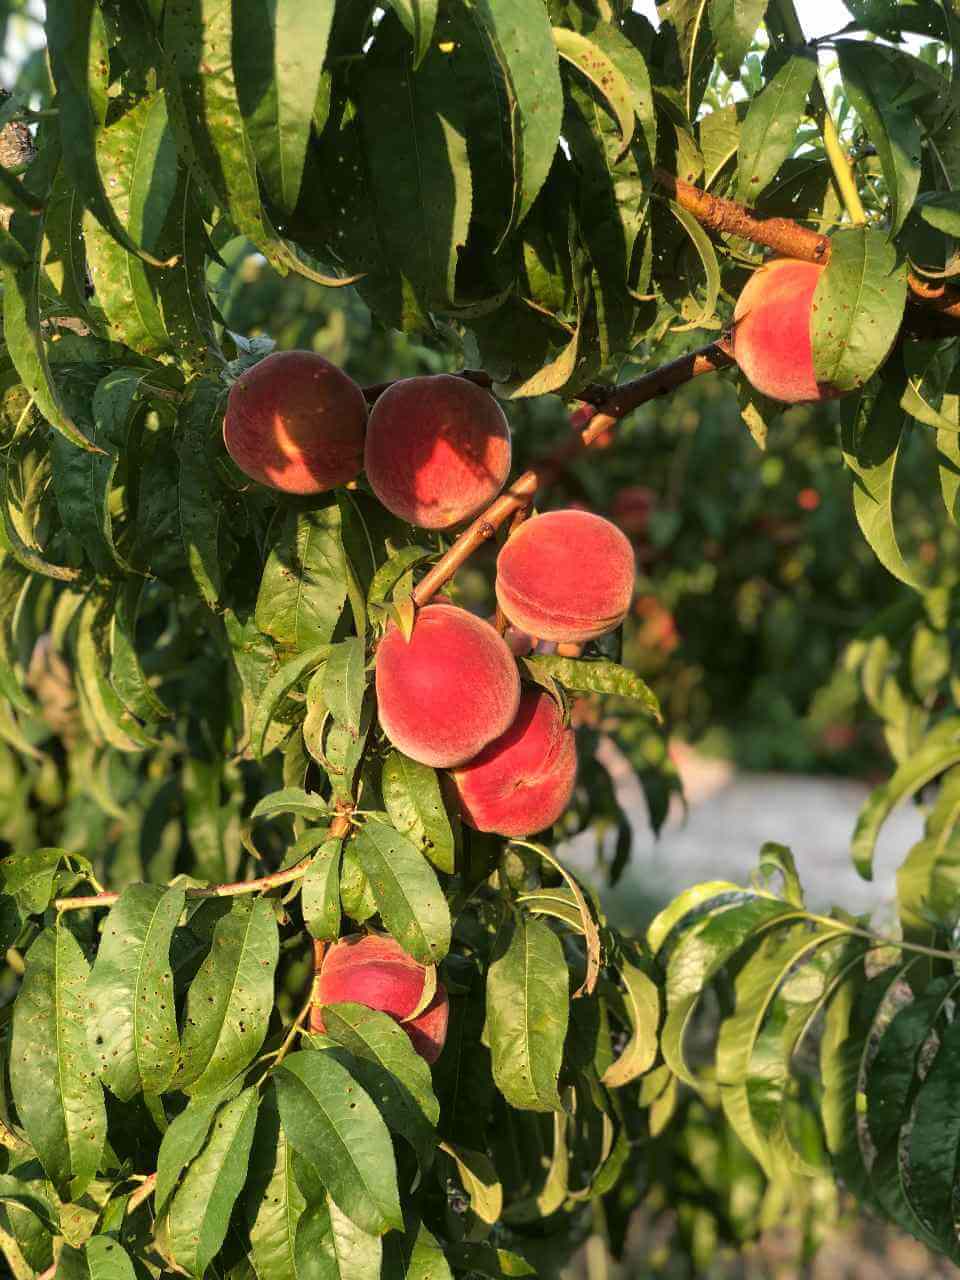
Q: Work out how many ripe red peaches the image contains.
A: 7